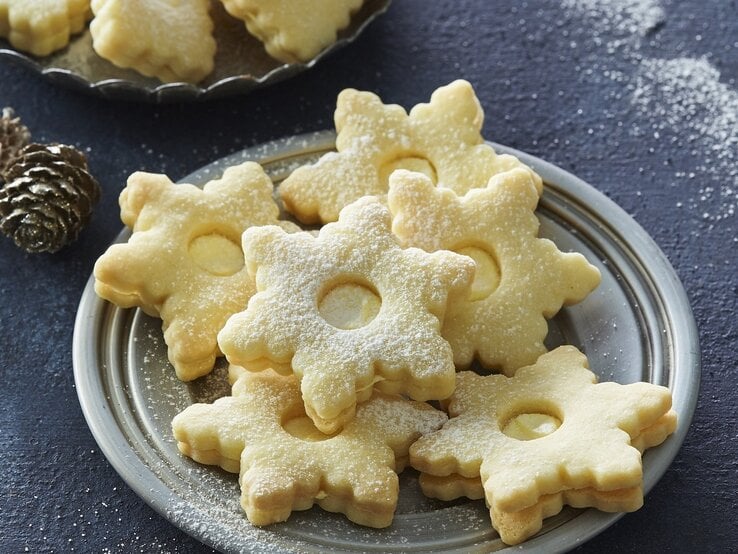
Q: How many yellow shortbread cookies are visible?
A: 9